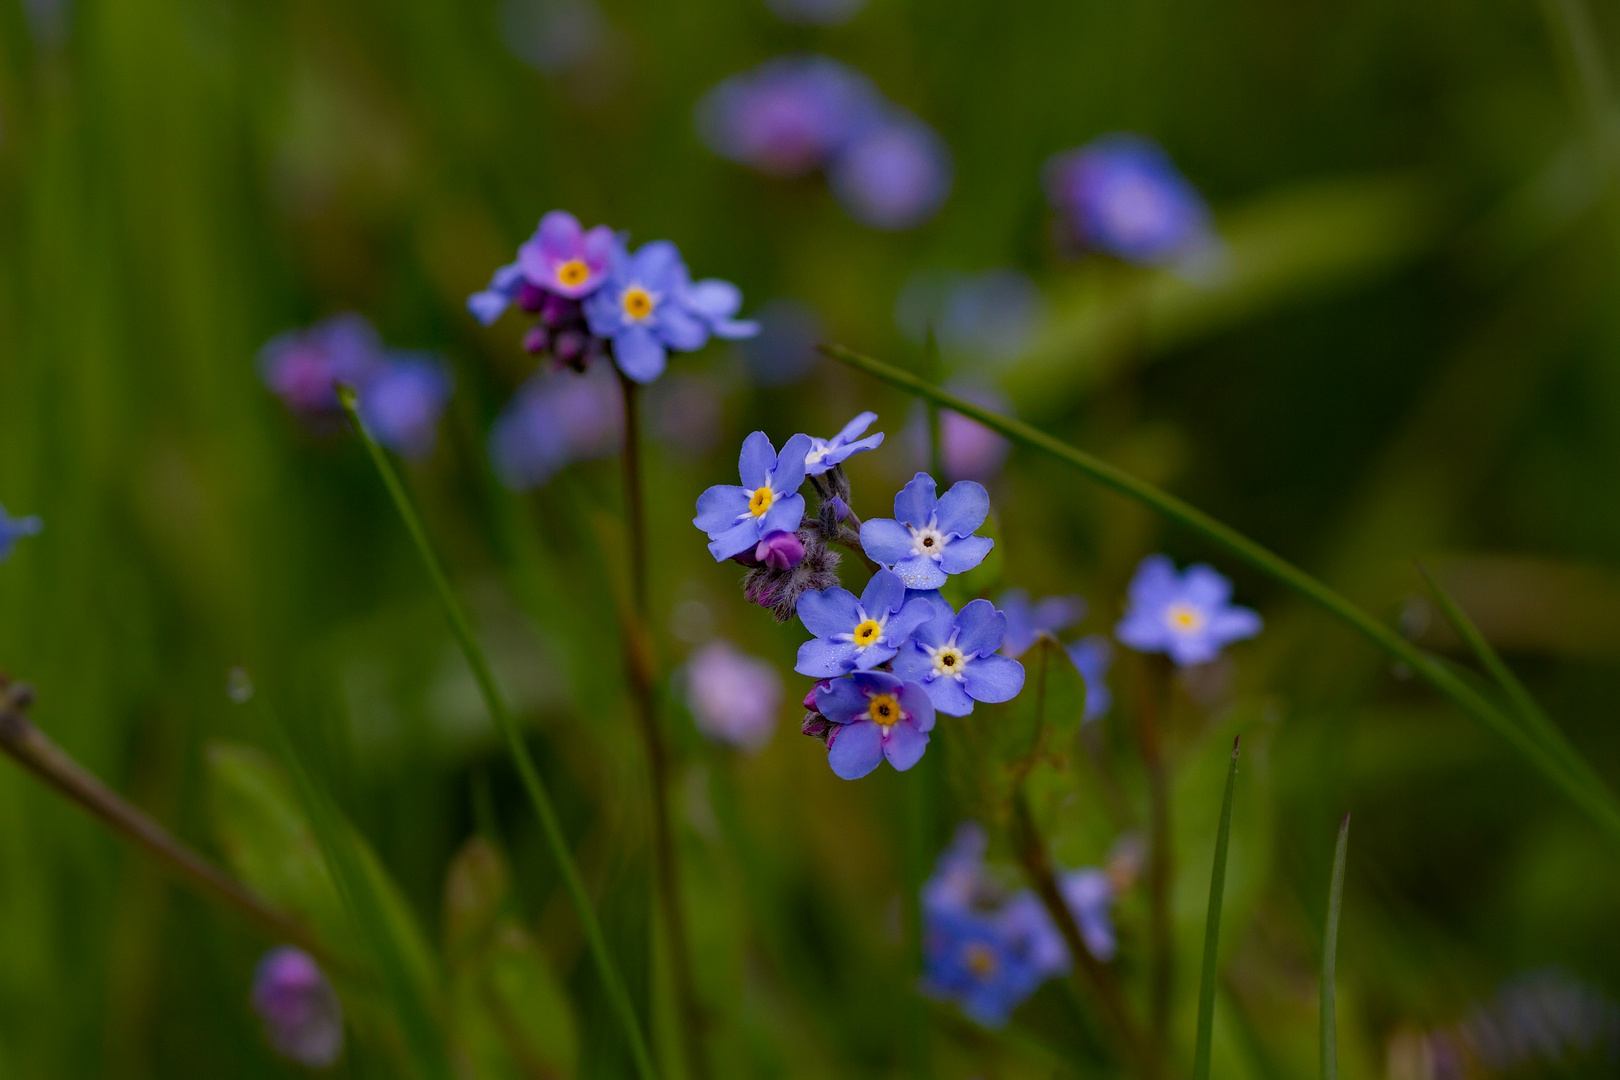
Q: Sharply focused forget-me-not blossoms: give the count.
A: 6